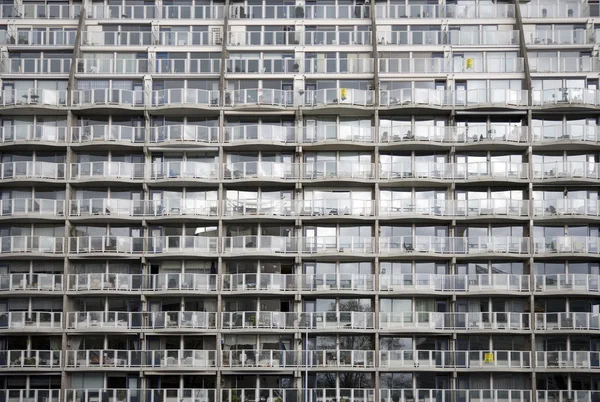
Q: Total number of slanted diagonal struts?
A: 4